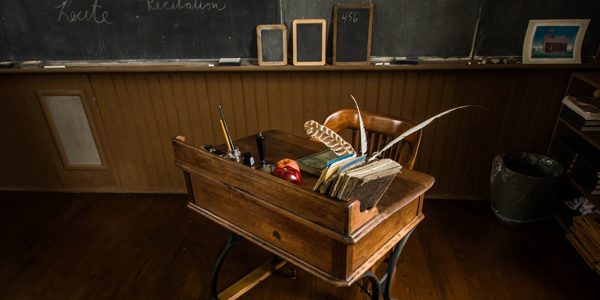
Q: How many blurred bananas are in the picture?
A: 0